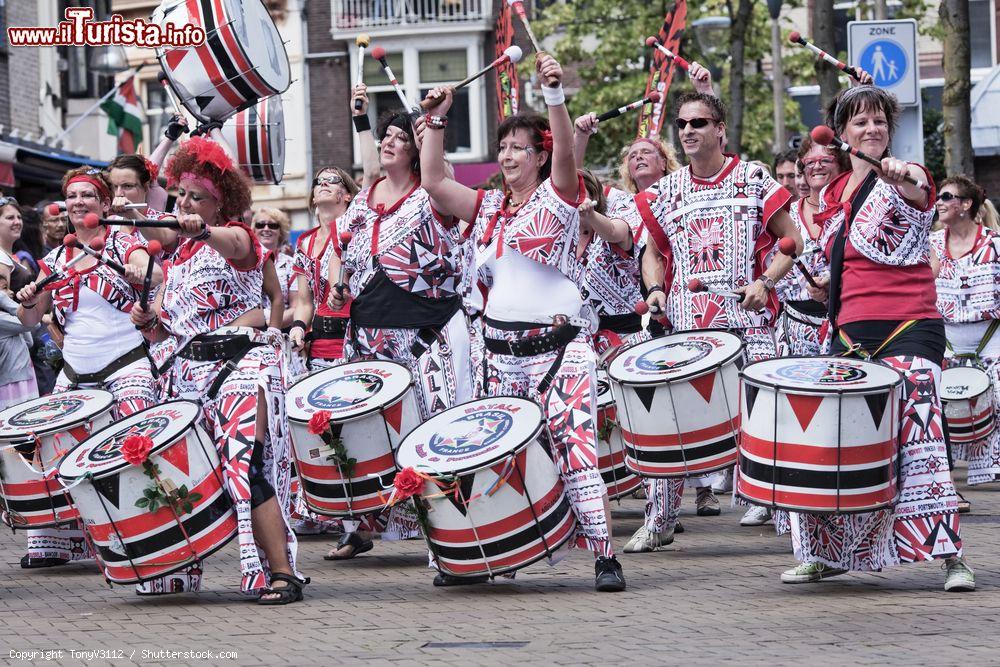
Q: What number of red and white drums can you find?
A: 10